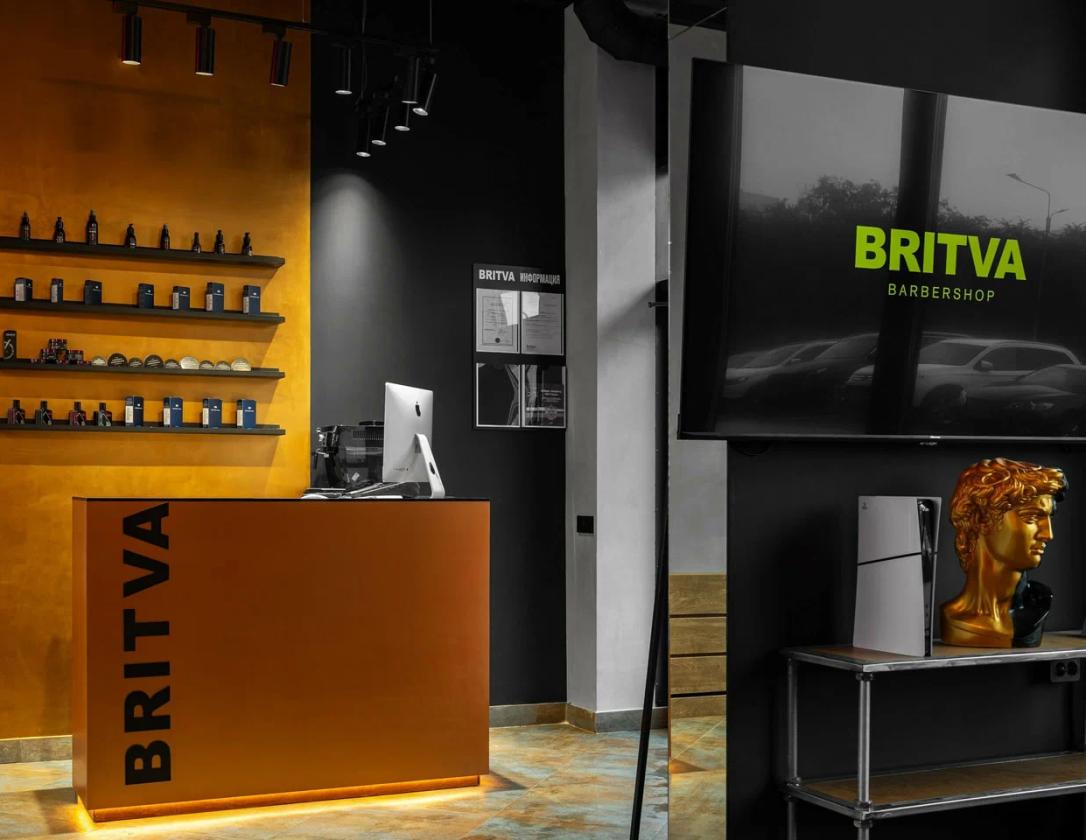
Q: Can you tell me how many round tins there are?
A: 9